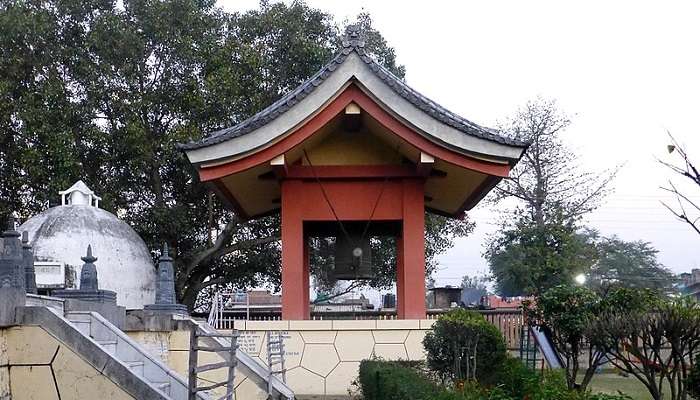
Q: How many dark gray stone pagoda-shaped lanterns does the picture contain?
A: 4